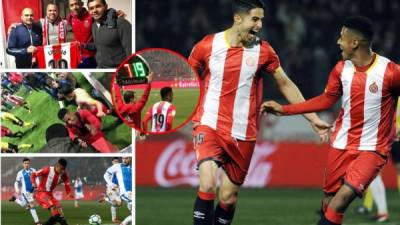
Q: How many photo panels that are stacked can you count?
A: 3